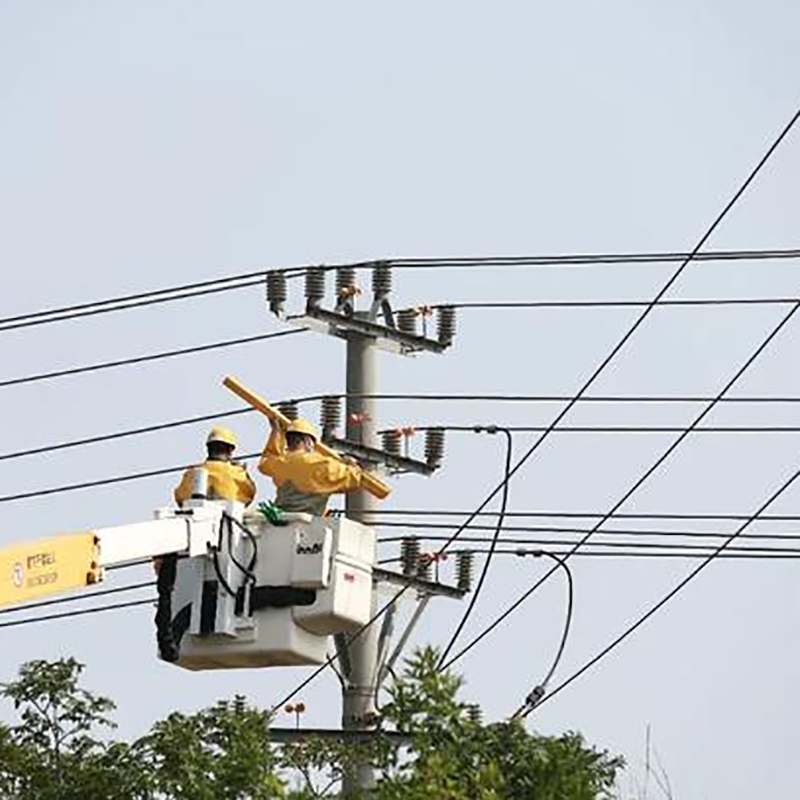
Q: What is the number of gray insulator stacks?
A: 13